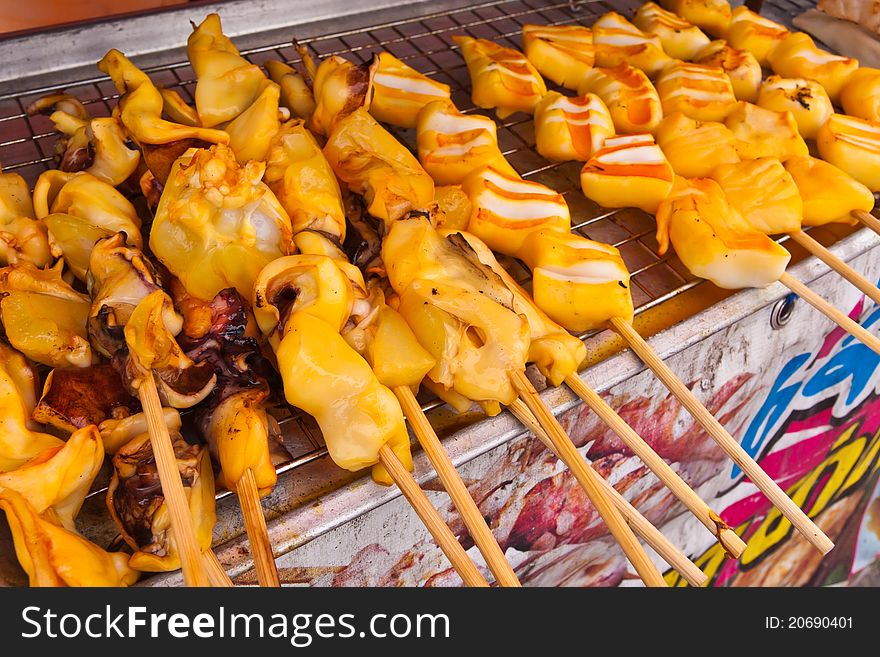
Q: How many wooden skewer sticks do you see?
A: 12